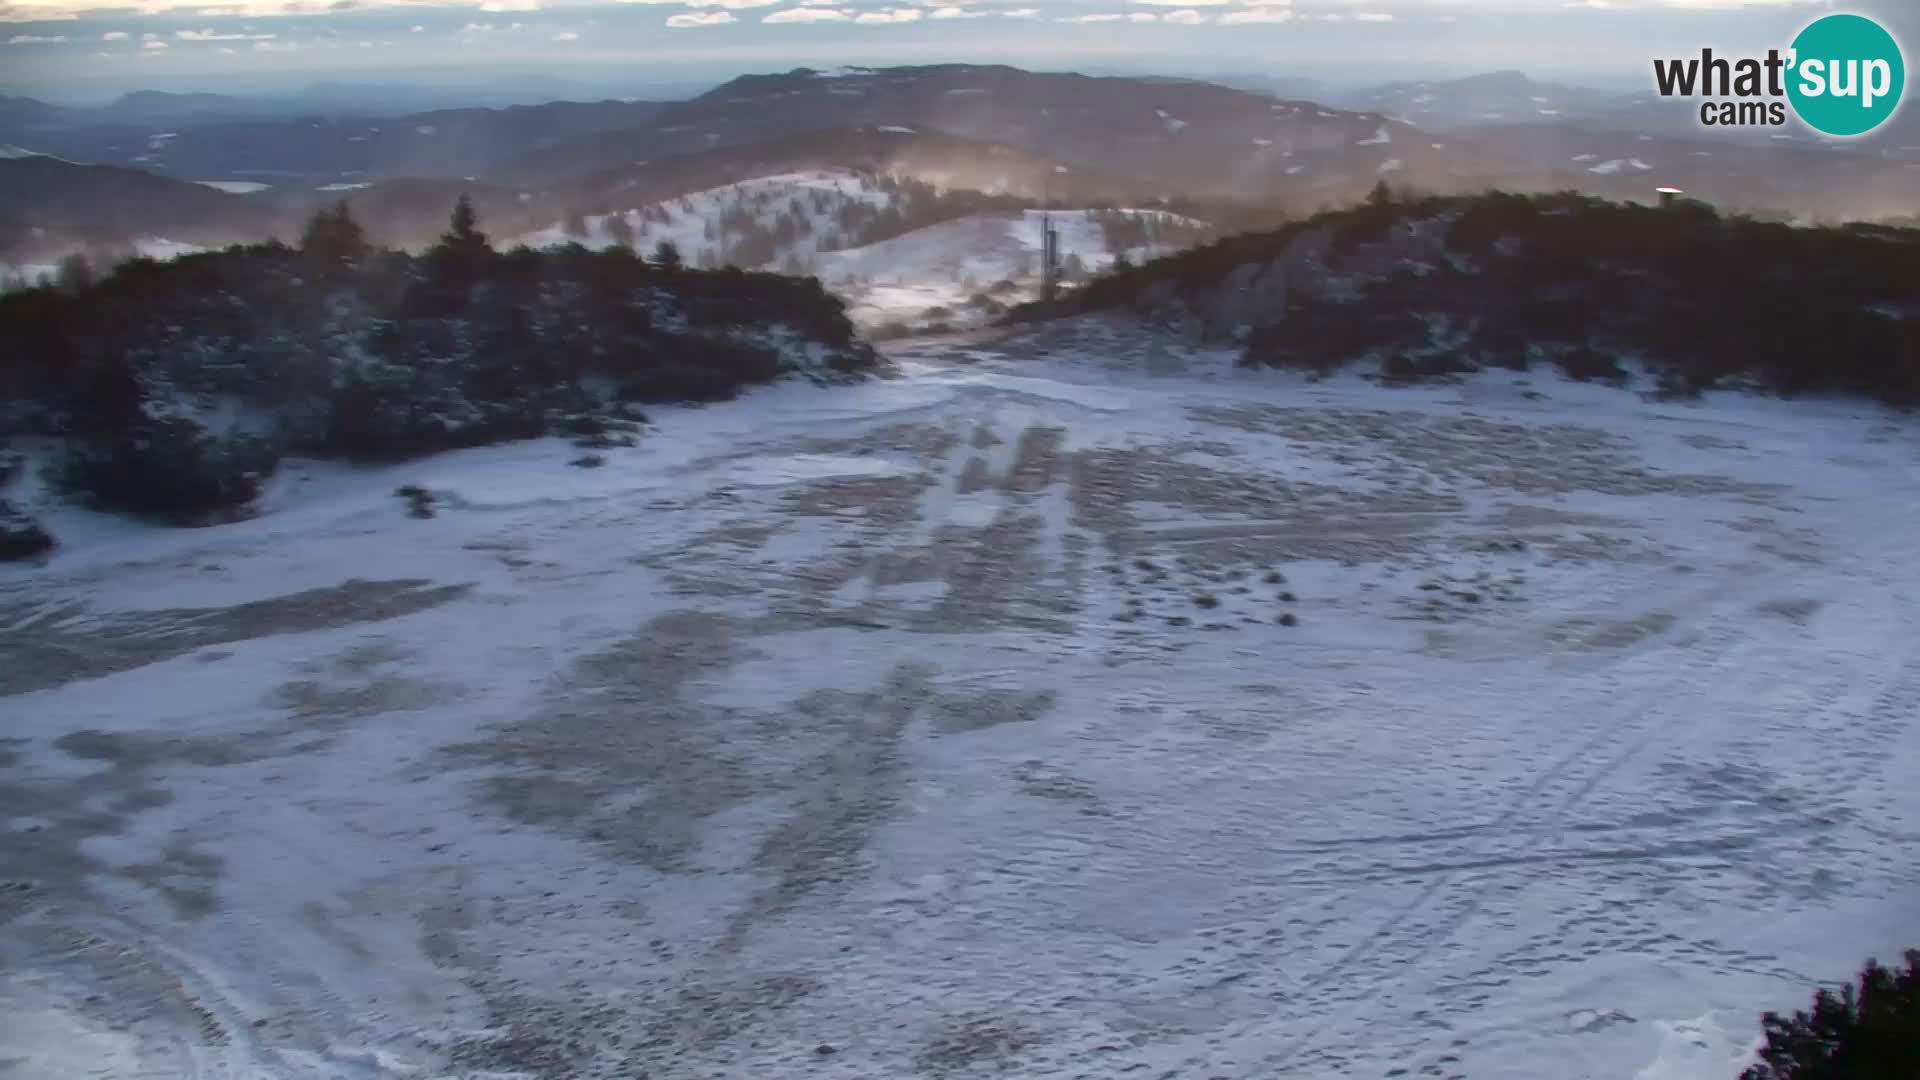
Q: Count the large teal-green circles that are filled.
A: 1